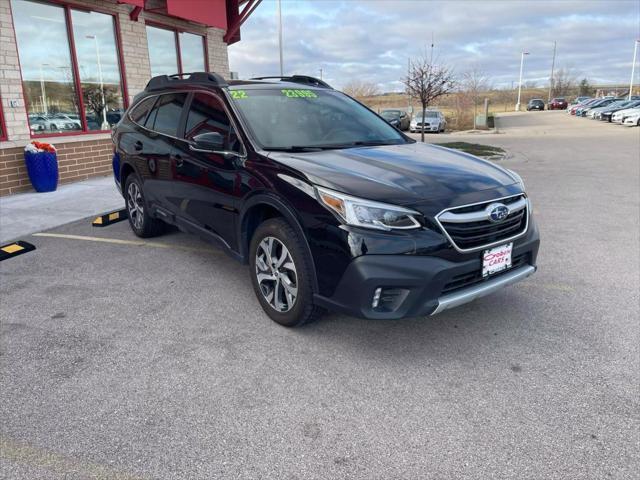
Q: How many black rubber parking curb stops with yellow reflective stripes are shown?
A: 2